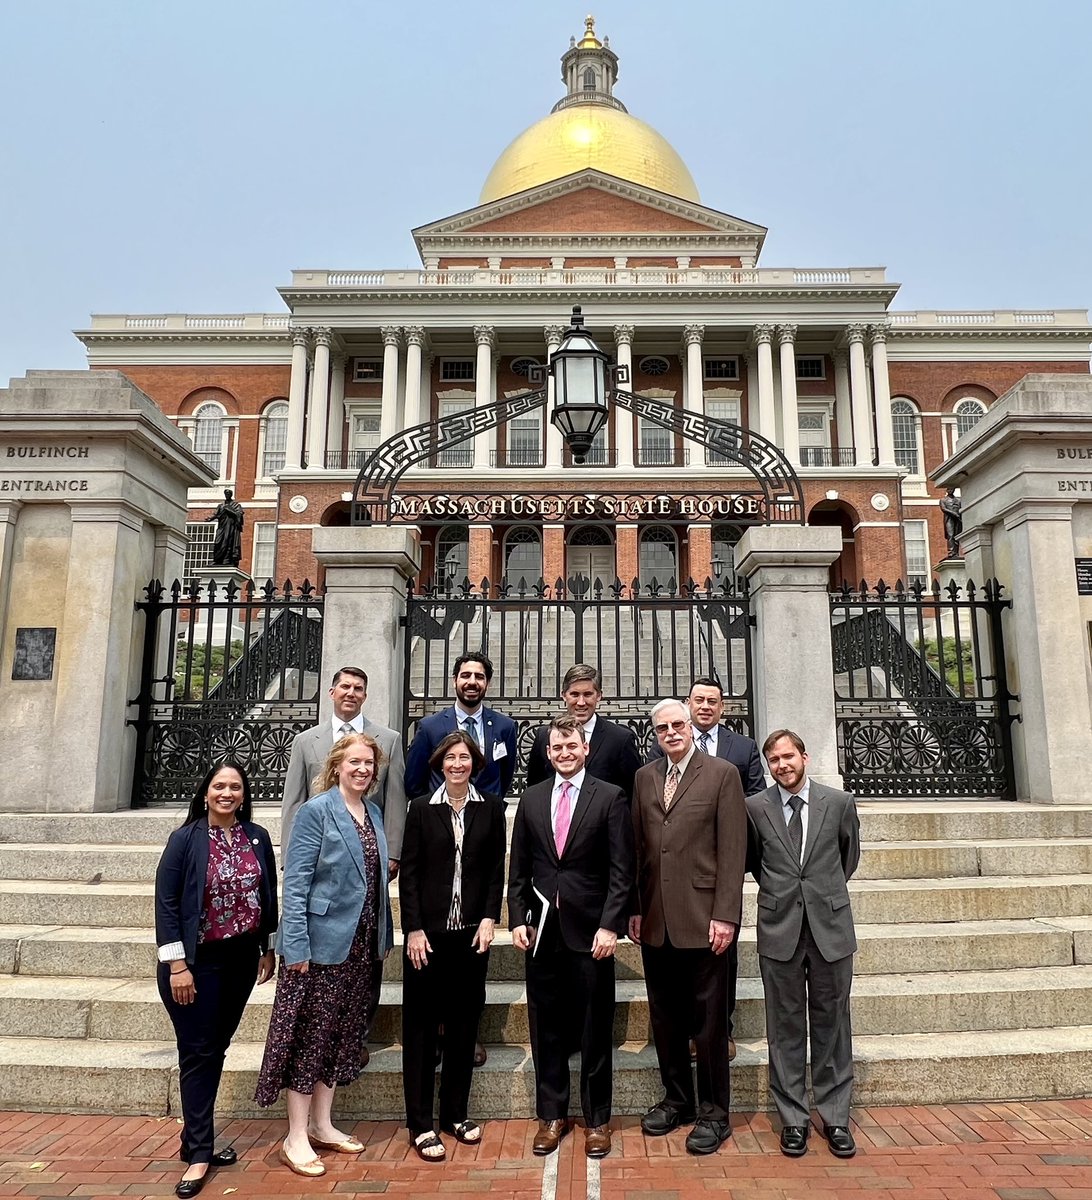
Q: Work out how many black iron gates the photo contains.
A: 3